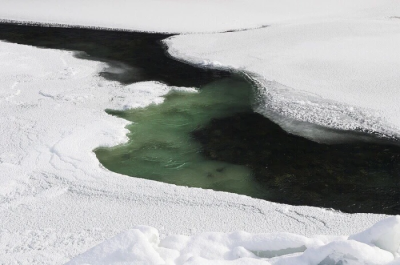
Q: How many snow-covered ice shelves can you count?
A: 2